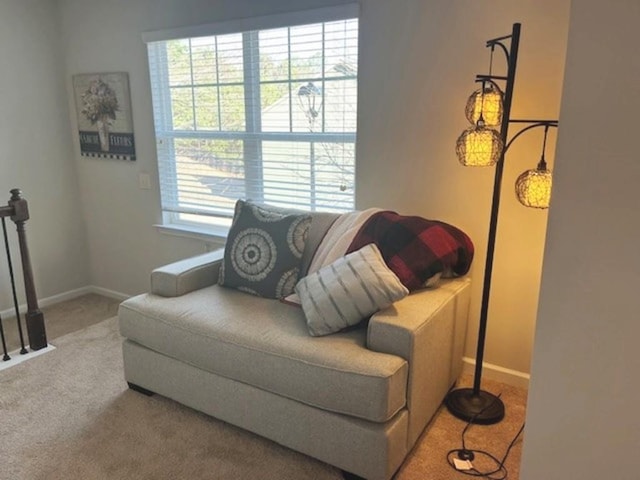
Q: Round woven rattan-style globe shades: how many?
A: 3